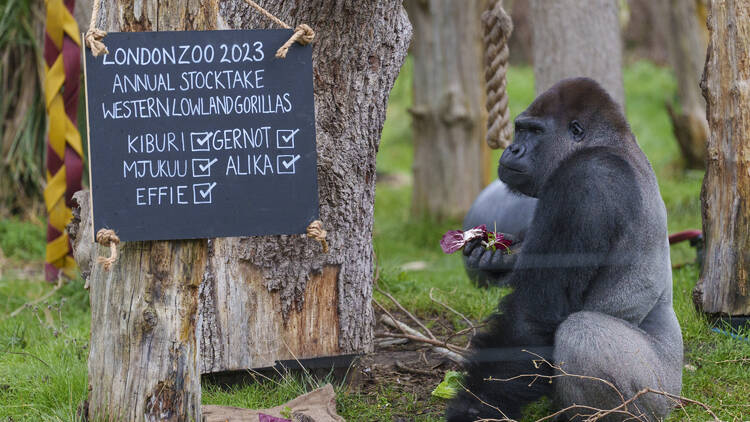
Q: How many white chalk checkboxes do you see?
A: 5